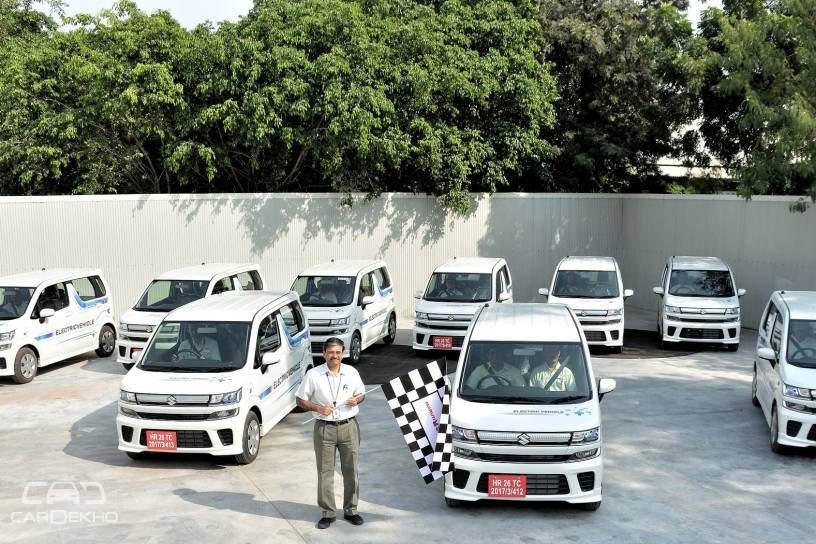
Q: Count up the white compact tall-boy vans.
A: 9